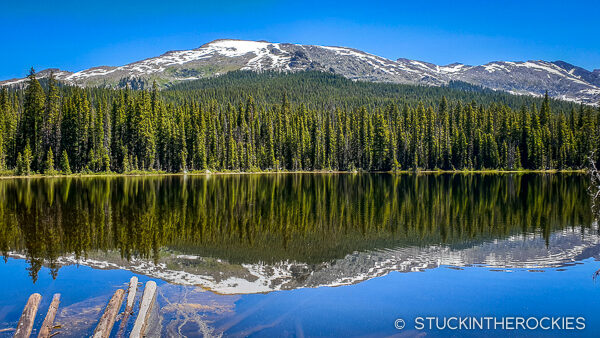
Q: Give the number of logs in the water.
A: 5